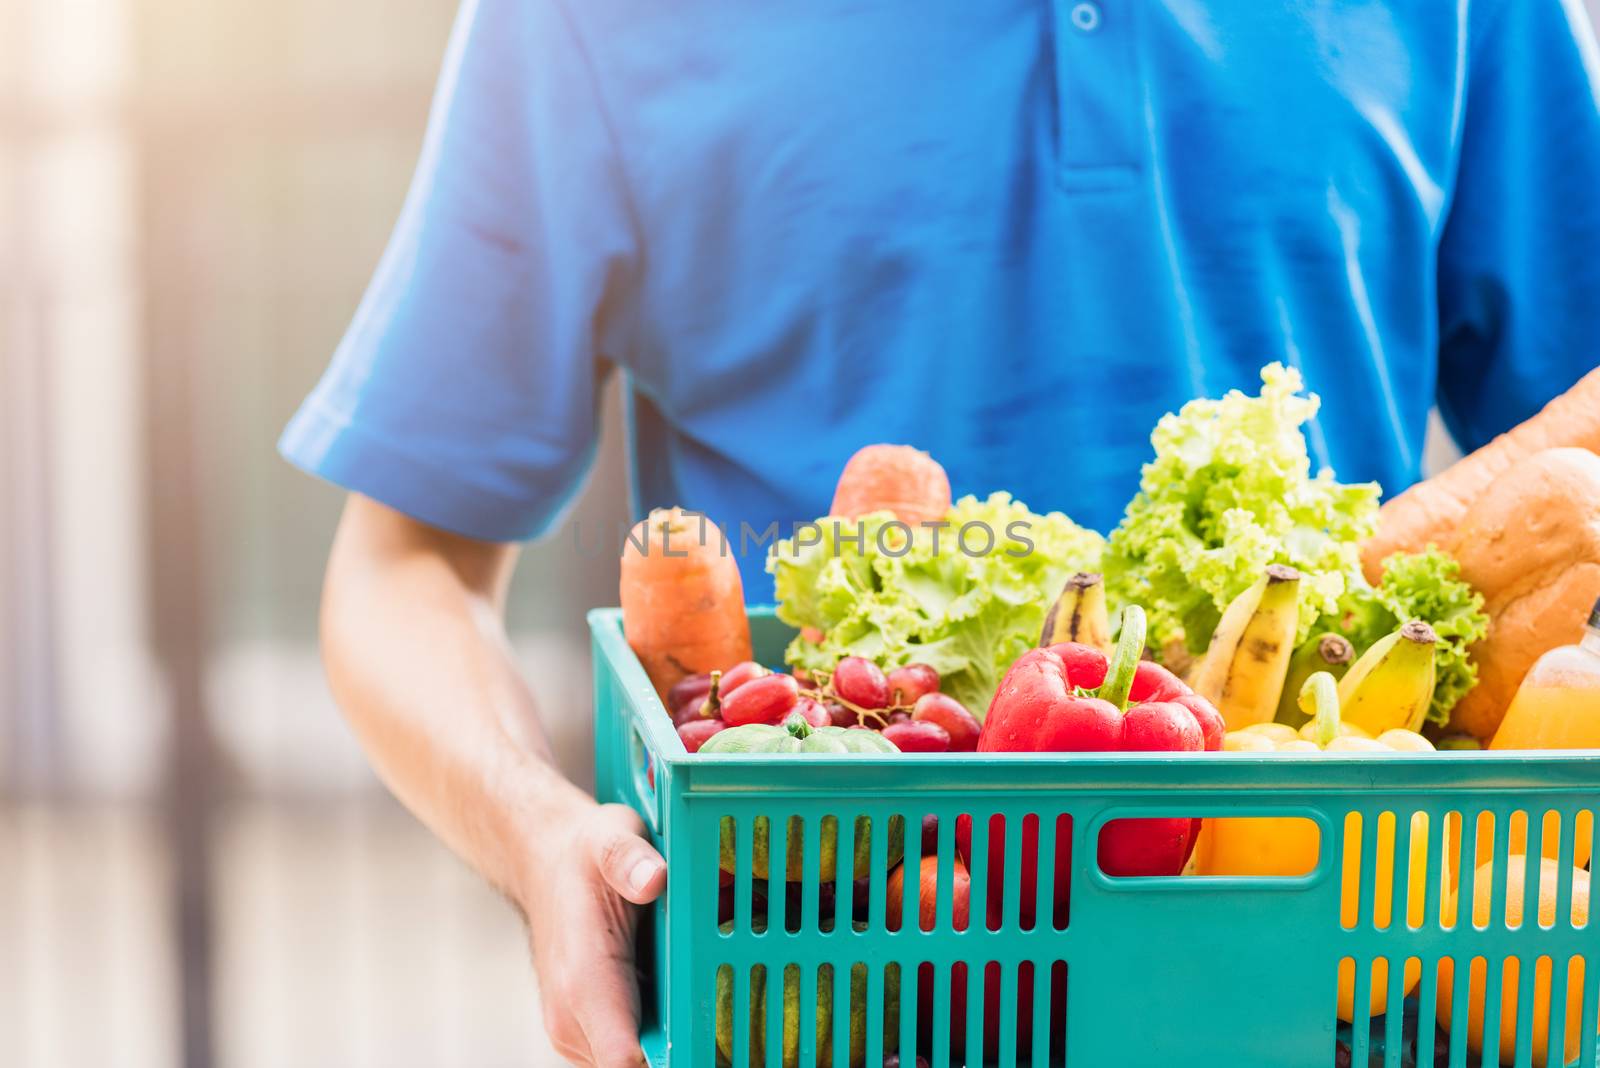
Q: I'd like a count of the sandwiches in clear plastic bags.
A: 0